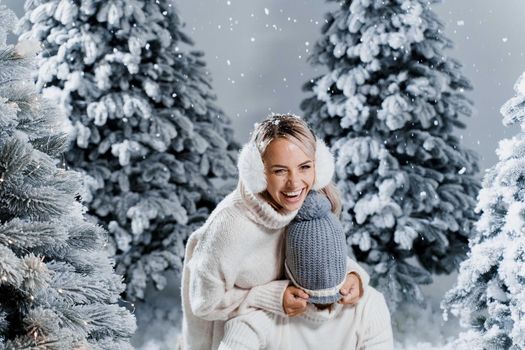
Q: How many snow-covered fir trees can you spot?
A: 4